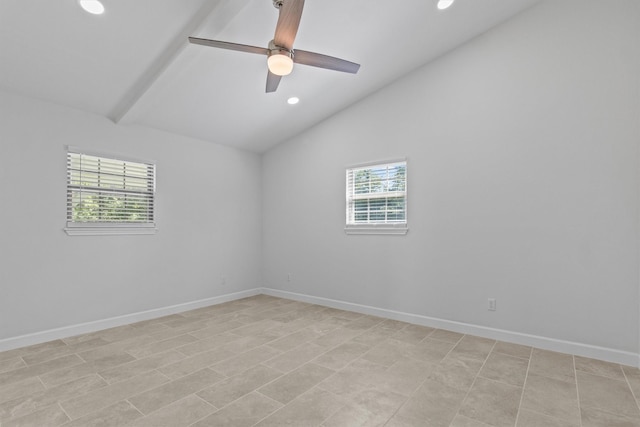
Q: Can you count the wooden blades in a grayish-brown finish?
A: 4